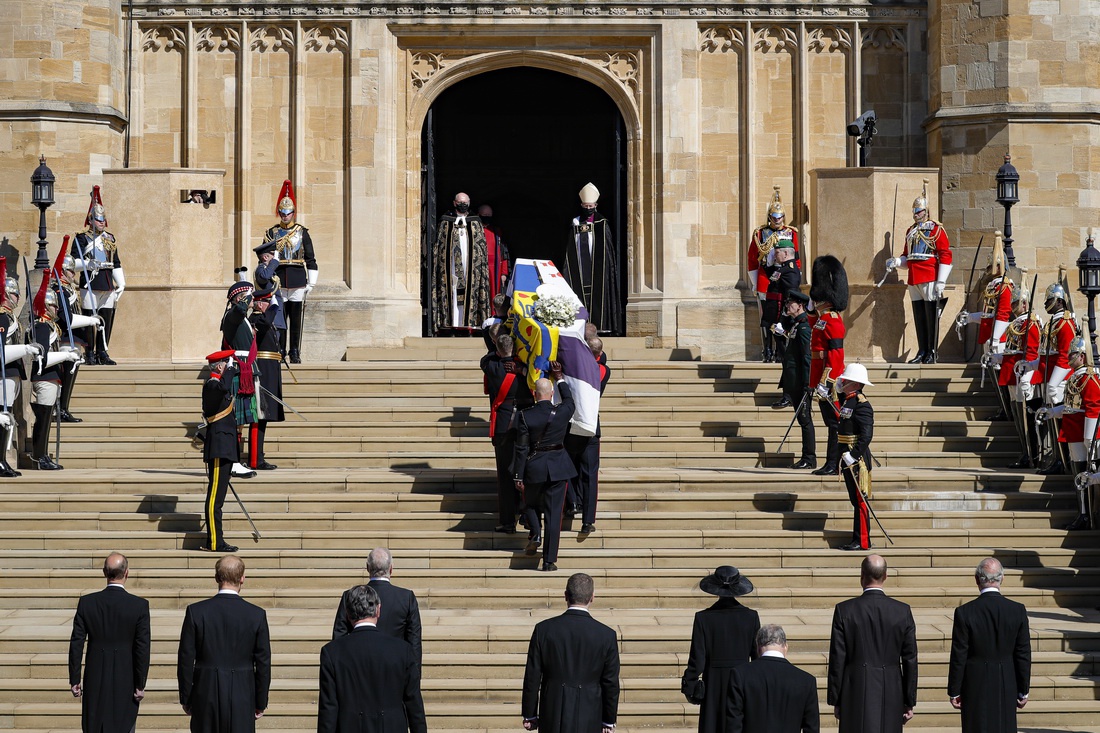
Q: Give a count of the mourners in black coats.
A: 9